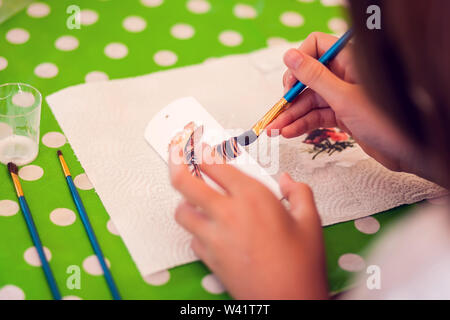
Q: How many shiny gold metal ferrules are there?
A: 3